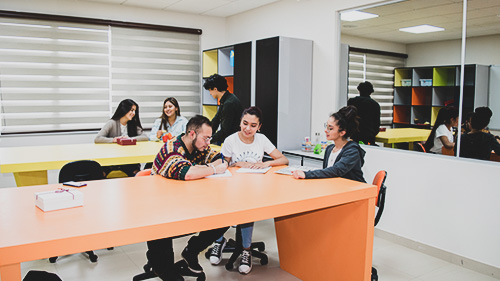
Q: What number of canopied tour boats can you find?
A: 0